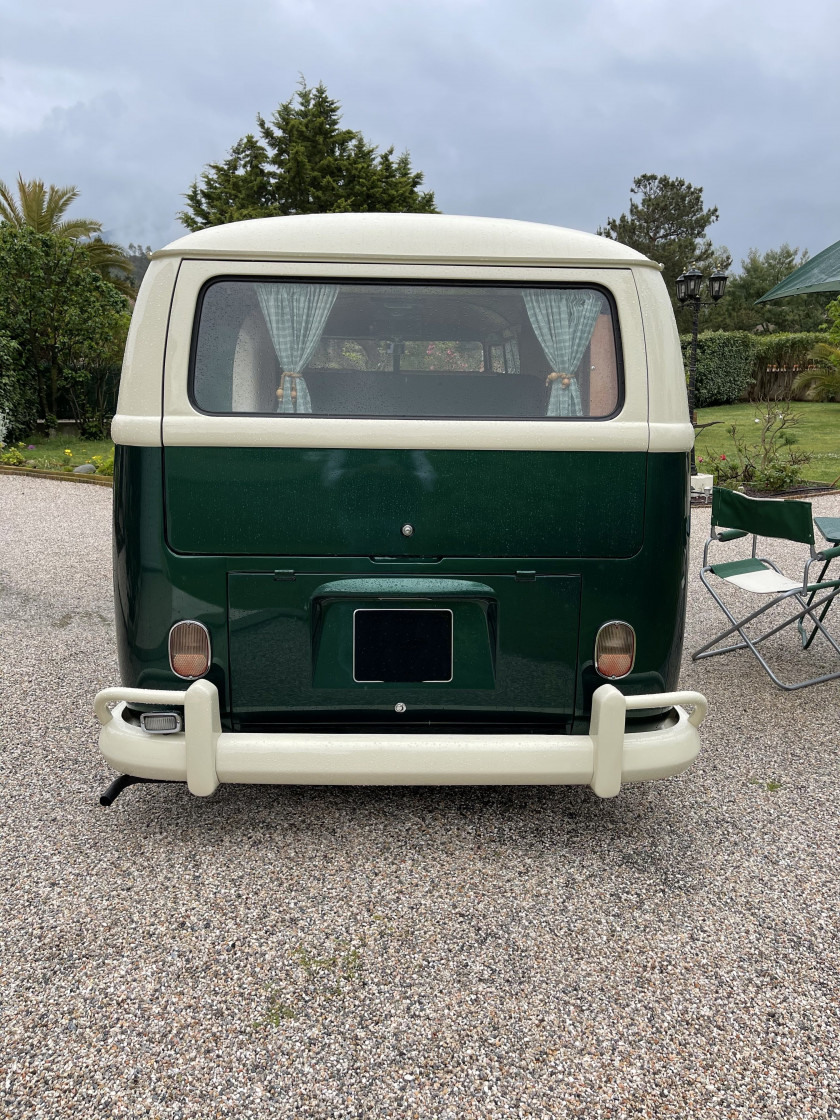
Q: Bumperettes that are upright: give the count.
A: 2